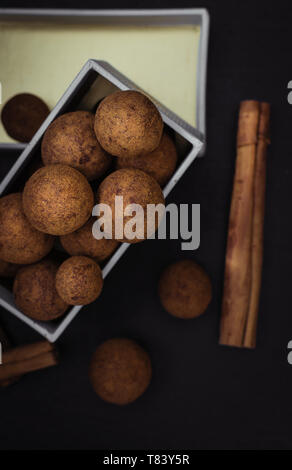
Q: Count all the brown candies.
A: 13